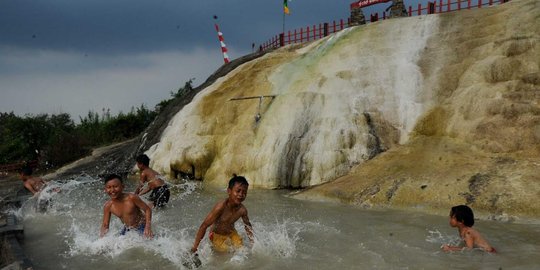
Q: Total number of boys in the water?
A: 5